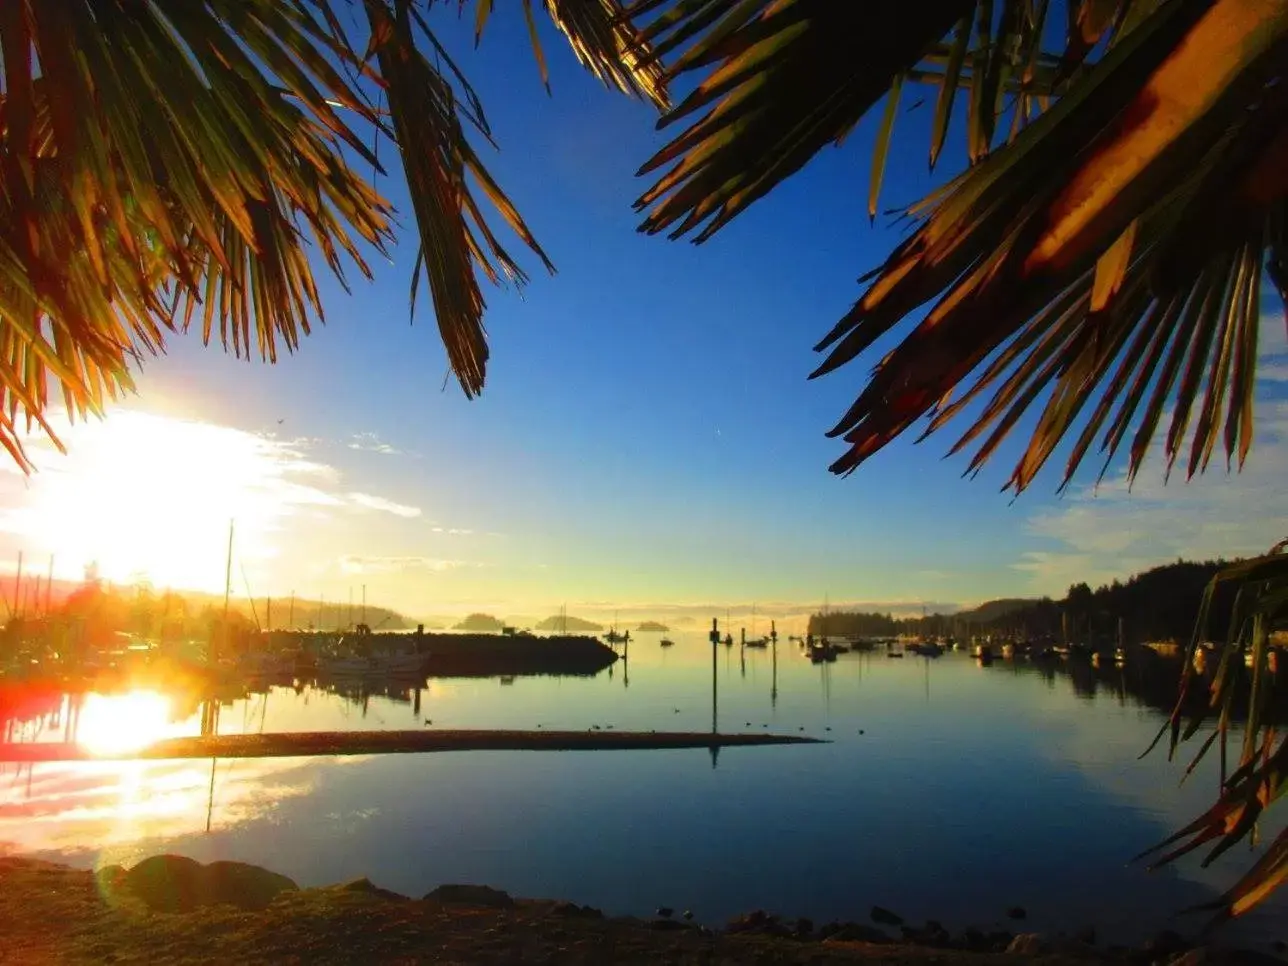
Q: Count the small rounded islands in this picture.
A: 3